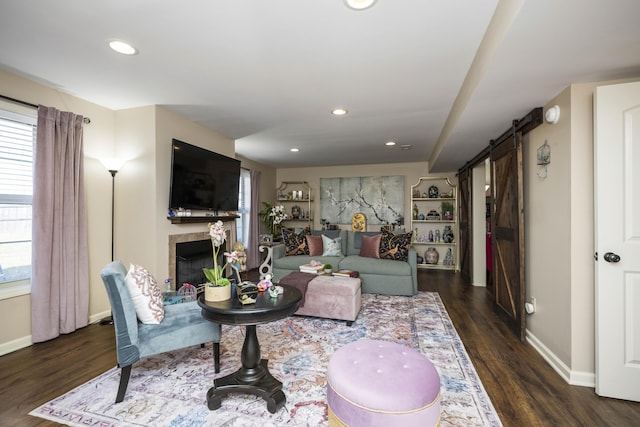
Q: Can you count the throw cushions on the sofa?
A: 5